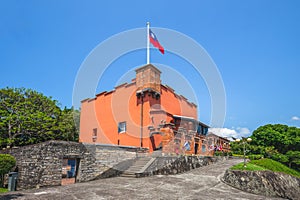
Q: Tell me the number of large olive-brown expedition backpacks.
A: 0